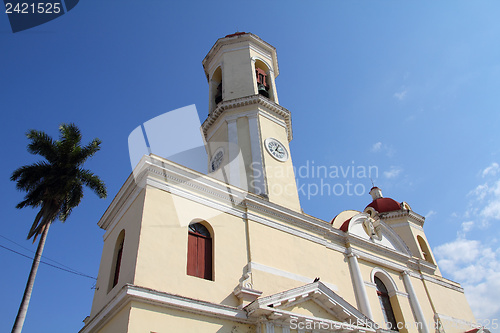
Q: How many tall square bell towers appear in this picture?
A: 1